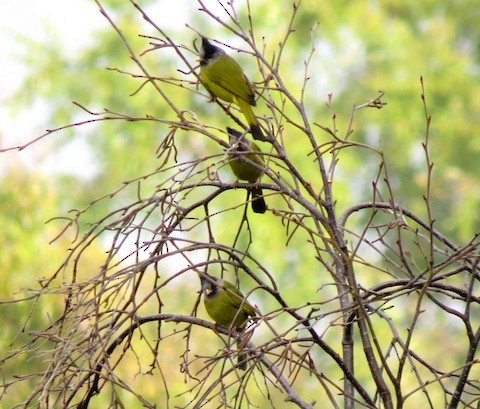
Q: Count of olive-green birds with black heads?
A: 3